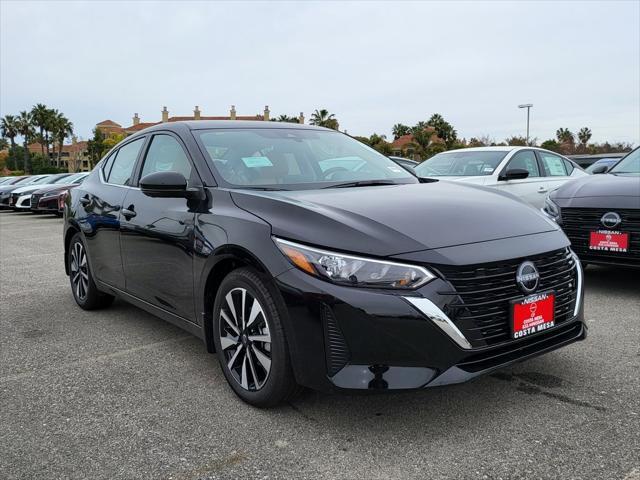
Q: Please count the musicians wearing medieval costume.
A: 0